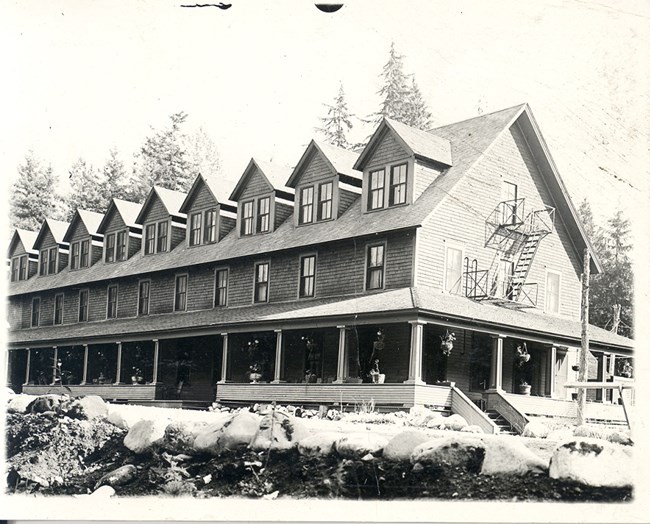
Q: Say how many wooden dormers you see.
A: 9